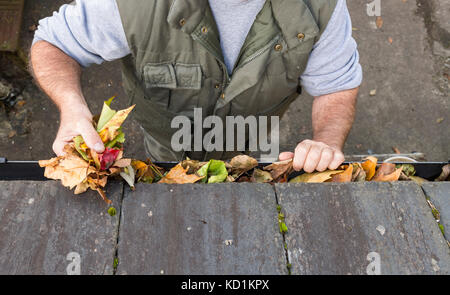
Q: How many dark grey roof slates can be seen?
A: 4